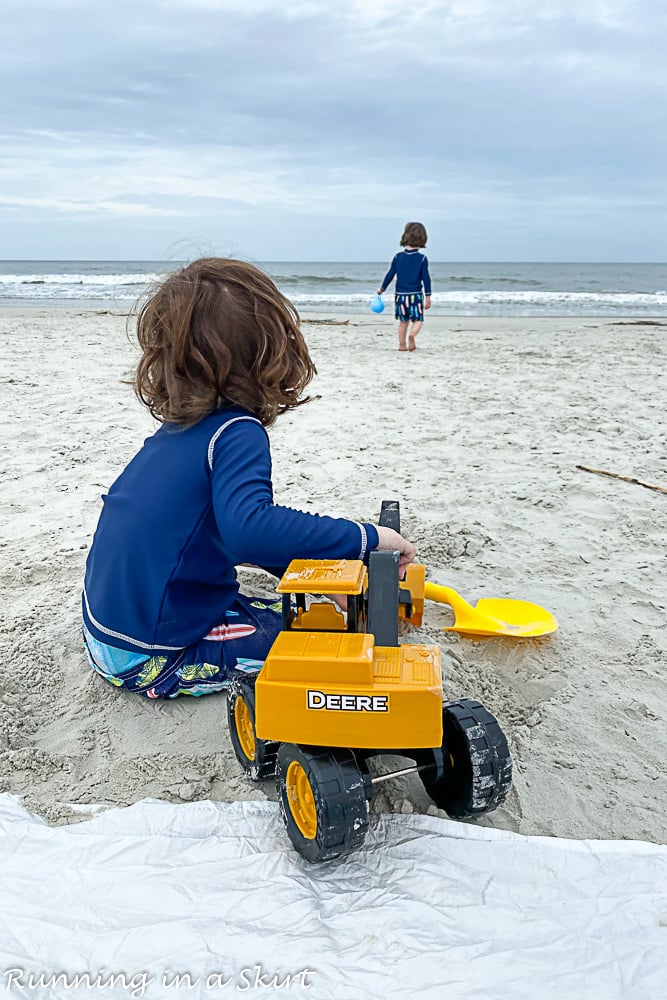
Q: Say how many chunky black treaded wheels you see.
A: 3